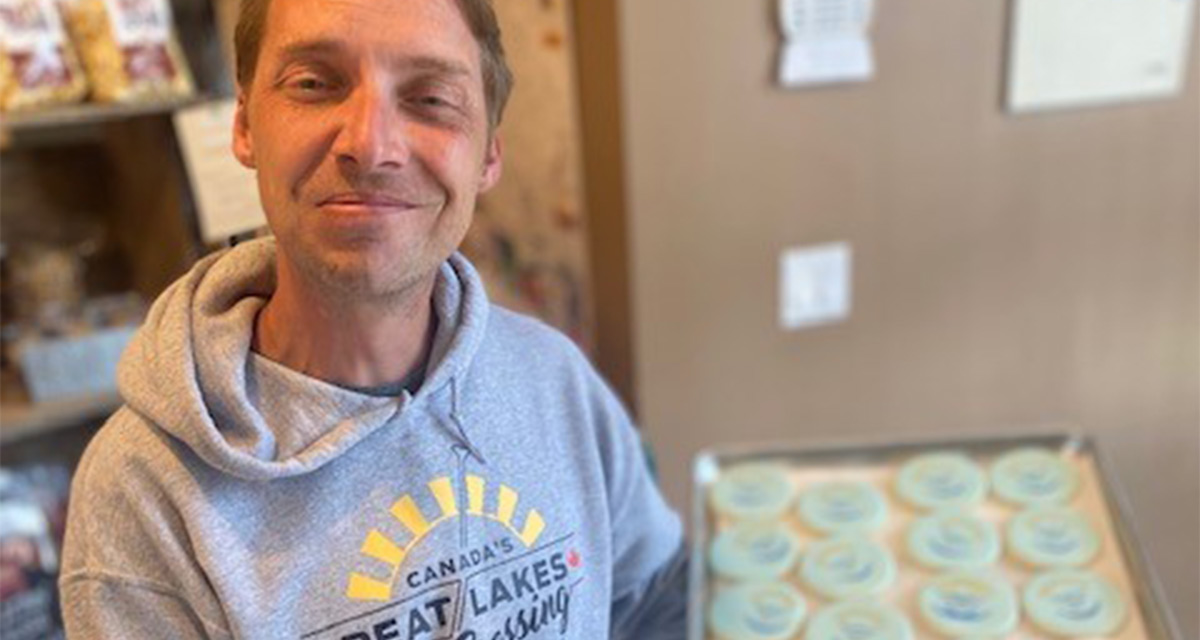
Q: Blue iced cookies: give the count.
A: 12